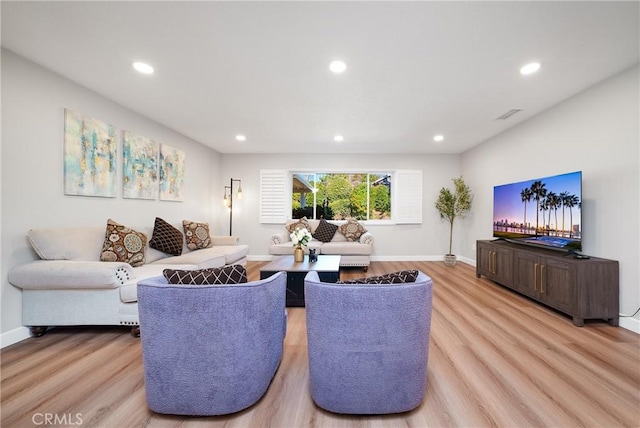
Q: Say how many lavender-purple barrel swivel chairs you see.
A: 2